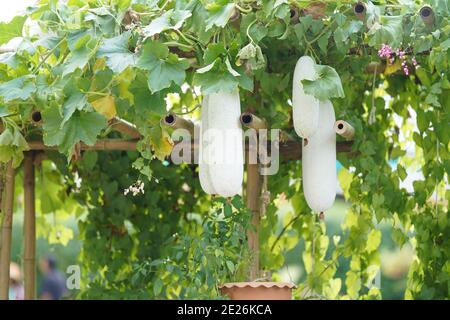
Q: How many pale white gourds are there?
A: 4